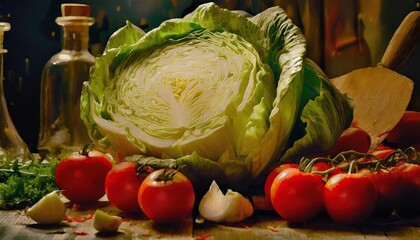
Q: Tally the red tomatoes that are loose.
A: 3